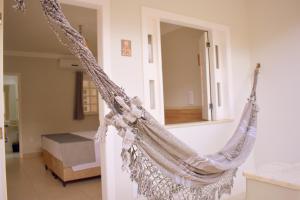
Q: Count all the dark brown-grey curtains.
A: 1